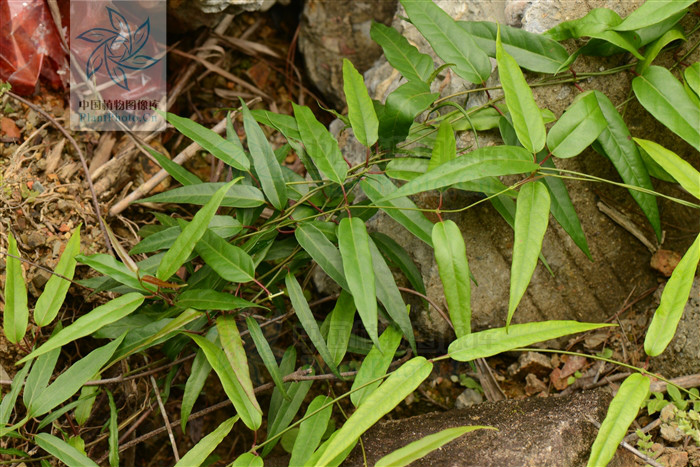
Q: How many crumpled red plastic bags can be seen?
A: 1